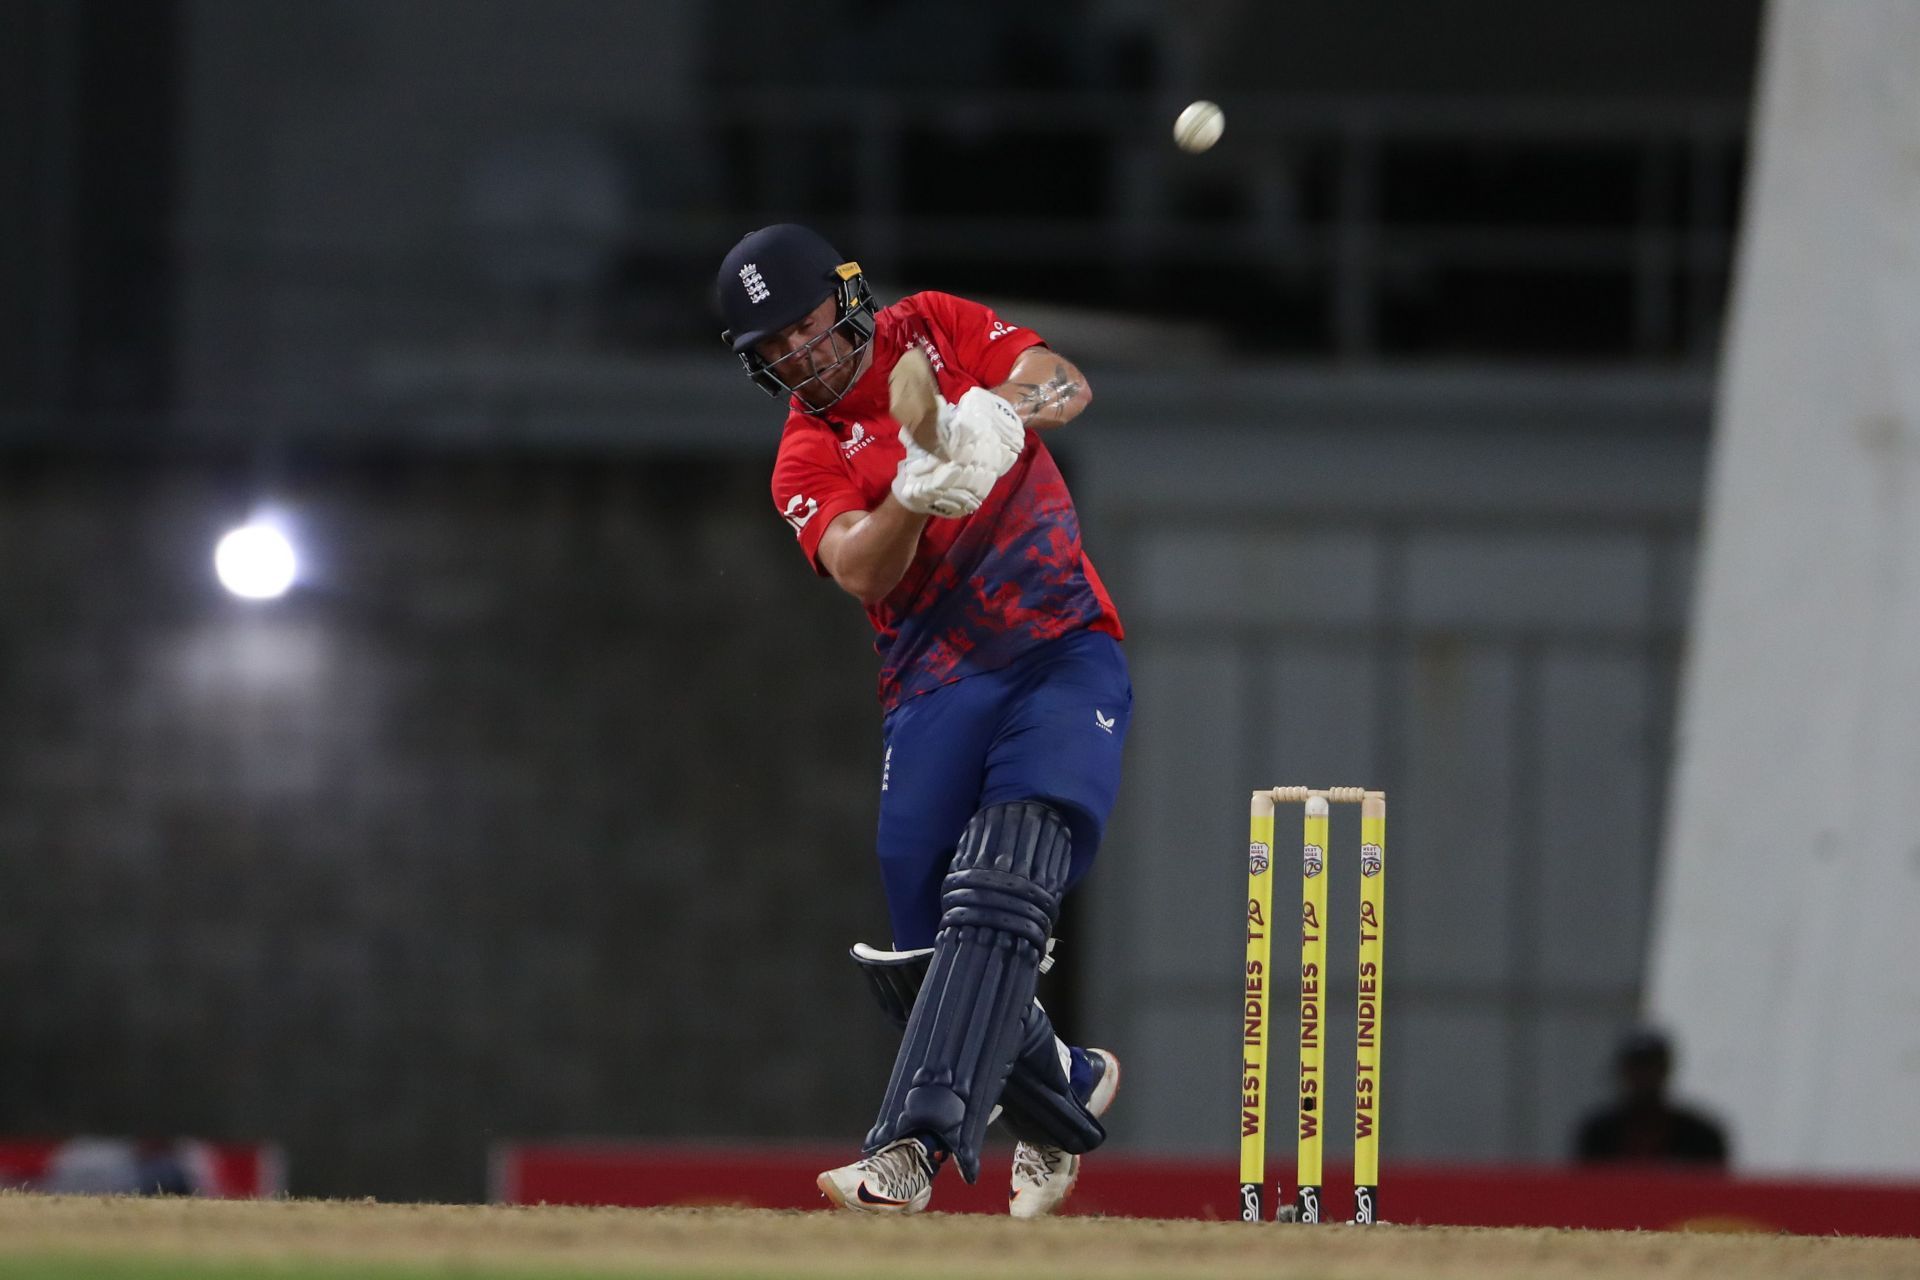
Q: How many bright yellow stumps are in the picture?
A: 3